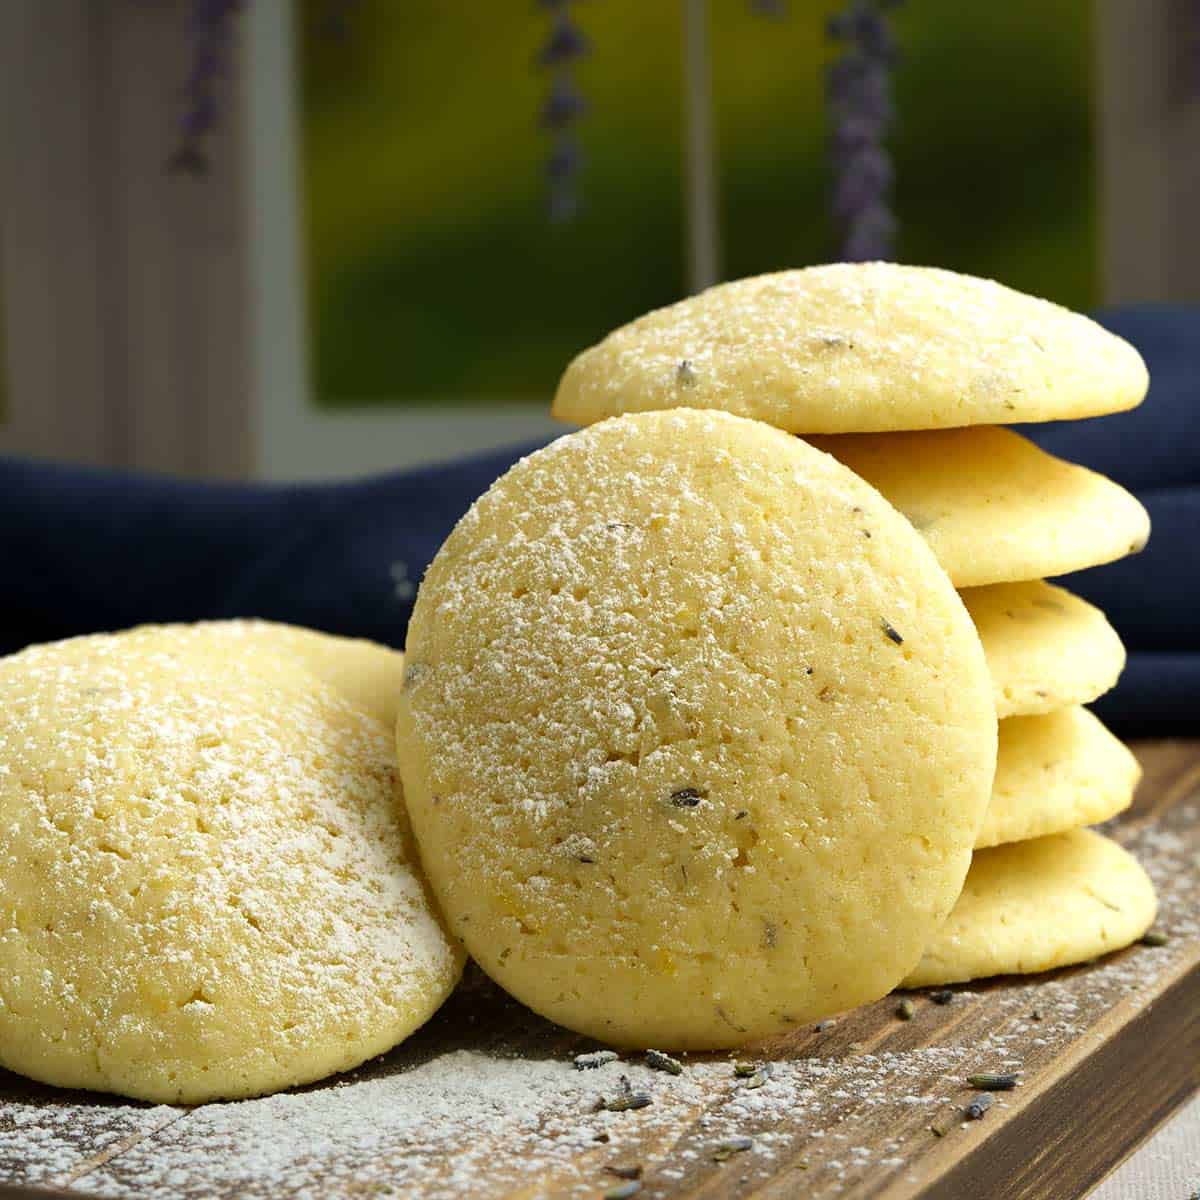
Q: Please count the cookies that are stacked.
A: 5